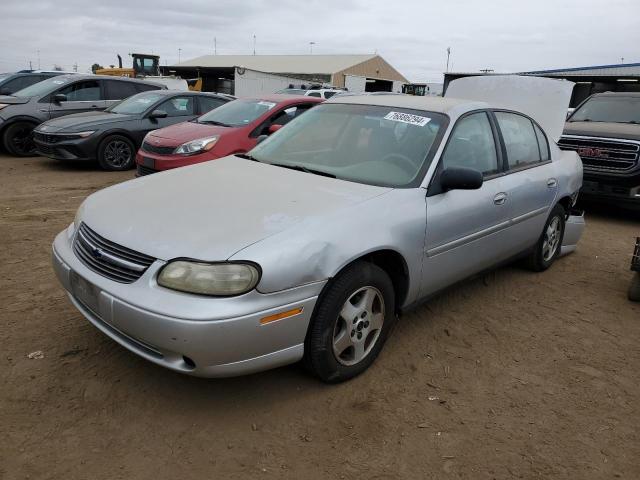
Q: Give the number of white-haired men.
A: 0